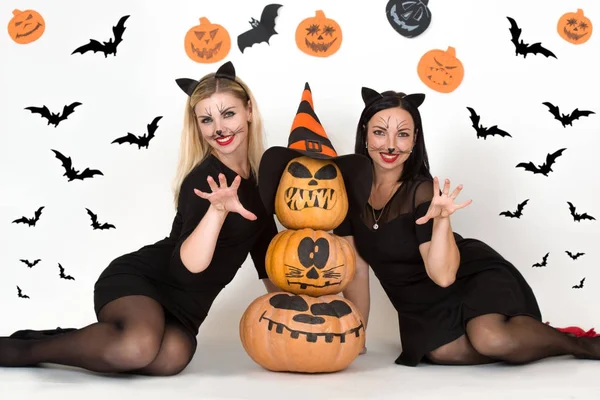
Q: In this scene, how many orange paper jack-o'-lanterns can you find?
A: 5